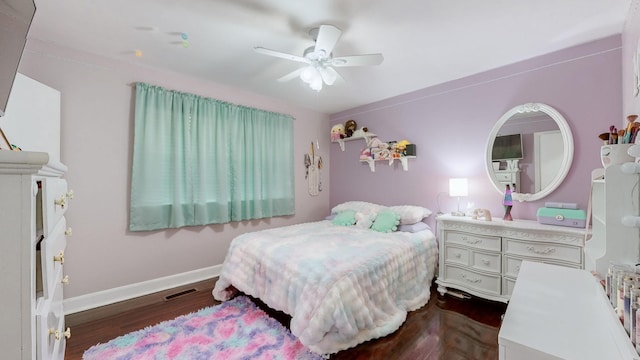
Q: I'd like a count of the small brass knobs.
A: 7